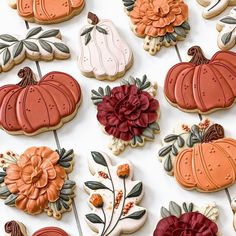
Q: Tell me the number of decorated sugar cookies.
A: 15